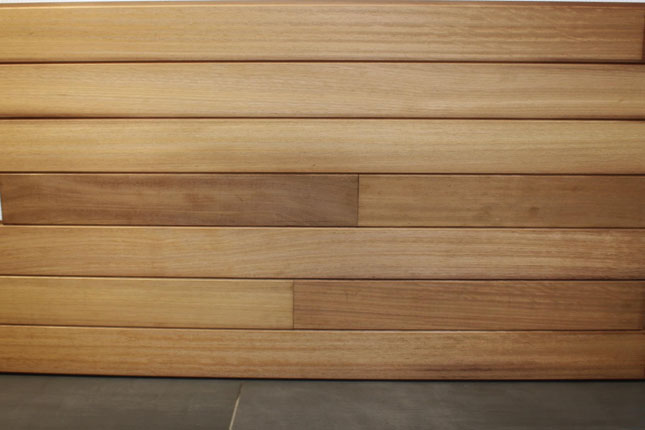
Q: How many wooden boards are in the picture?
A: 9